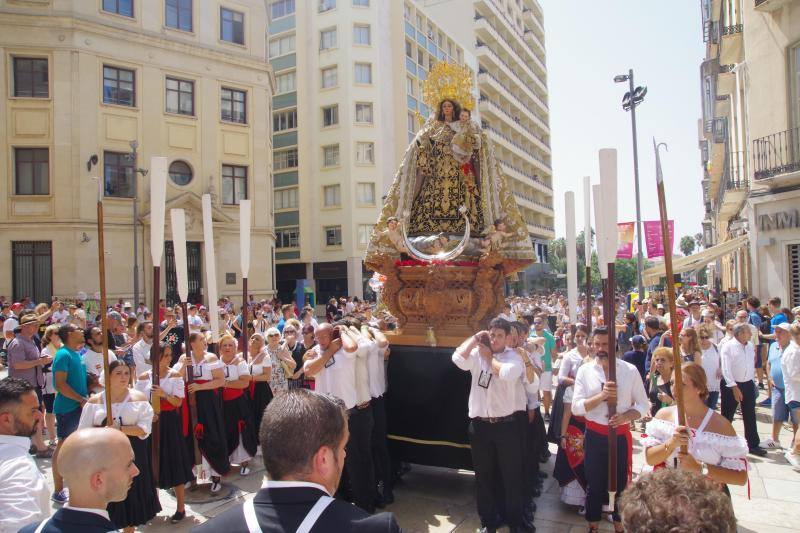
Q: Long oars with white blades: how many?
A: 8